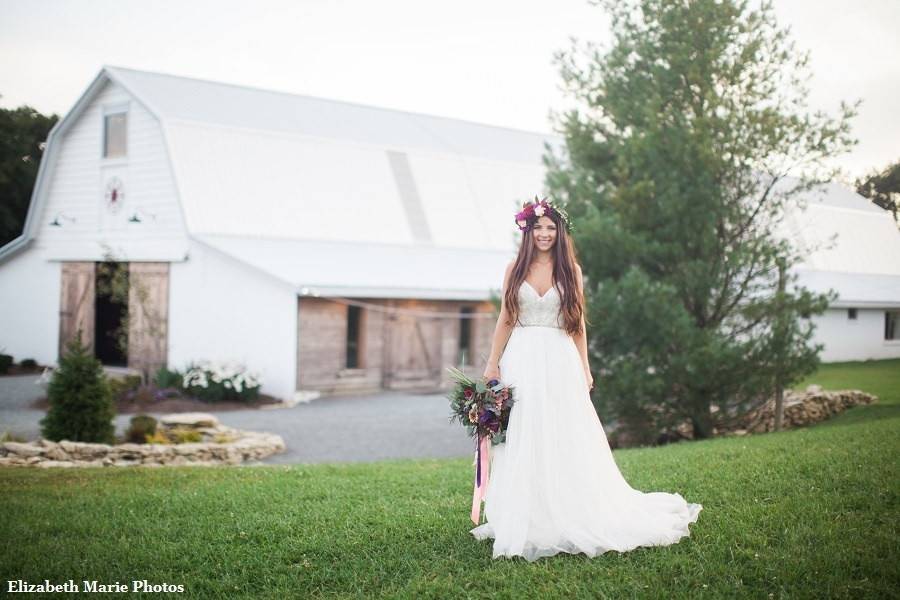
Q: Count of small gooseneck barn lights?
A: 2